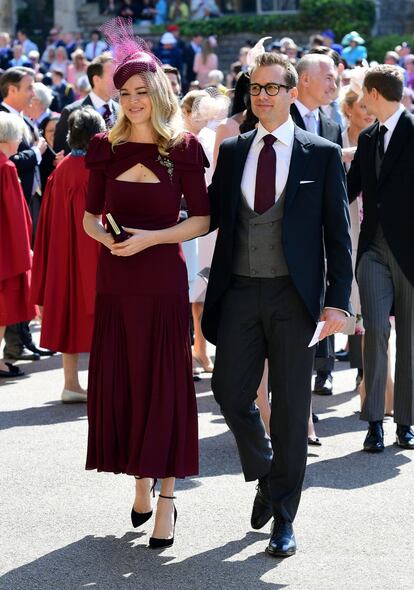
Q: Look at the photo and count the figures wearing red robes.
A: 2